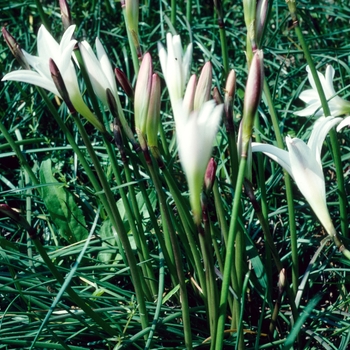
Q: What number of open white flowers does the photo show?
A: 6